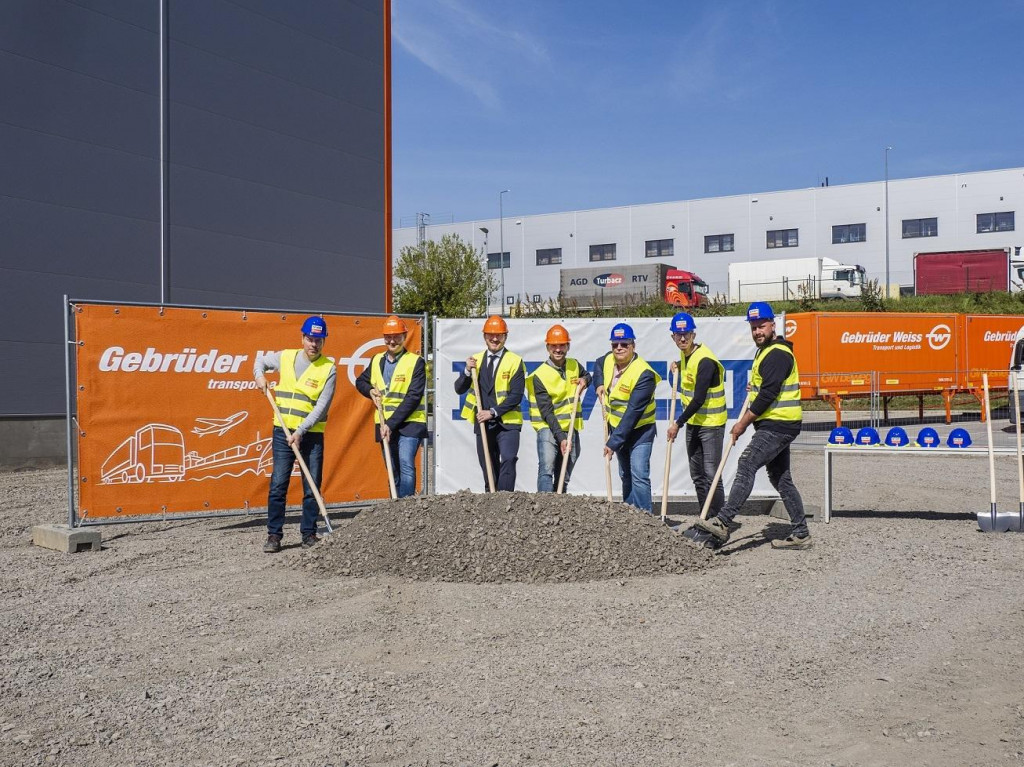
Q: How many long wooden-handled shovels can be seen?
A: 9